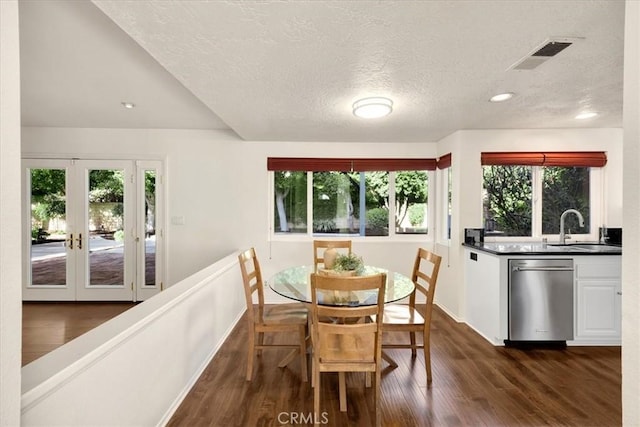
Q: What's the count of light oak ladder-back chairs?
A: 4